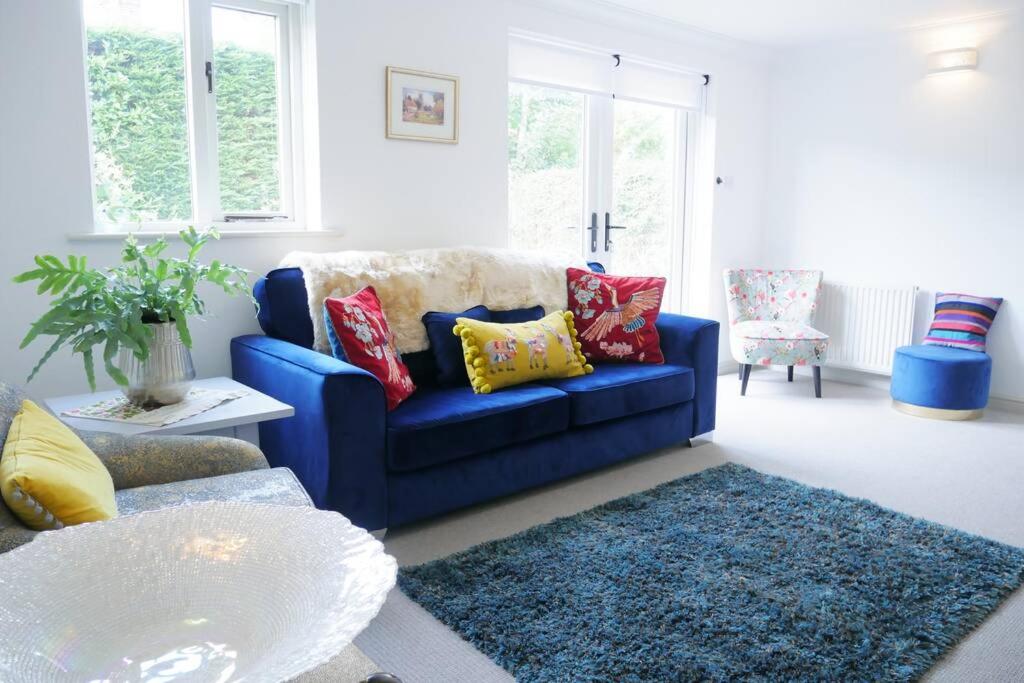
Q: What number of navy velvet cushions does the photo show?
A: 2